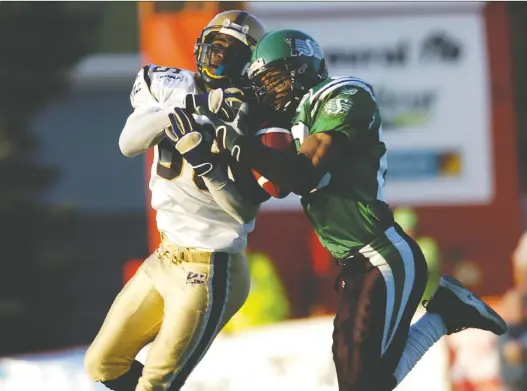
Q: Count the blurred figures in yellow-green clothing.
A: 2